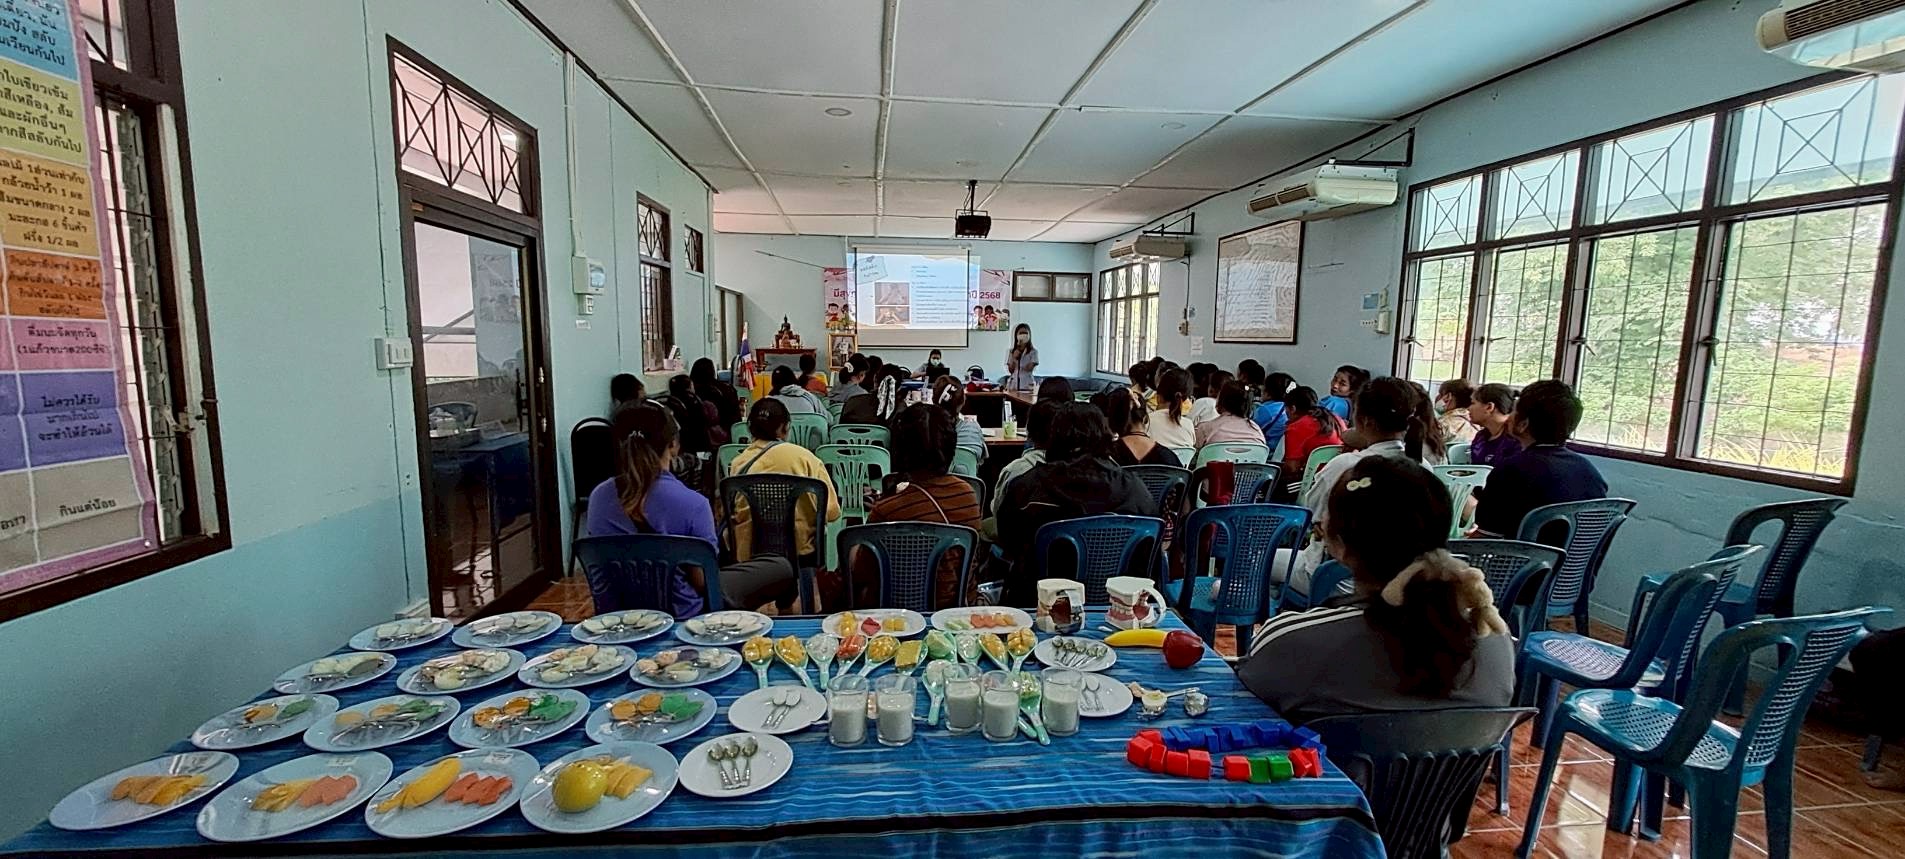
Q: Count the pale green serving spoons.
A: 13